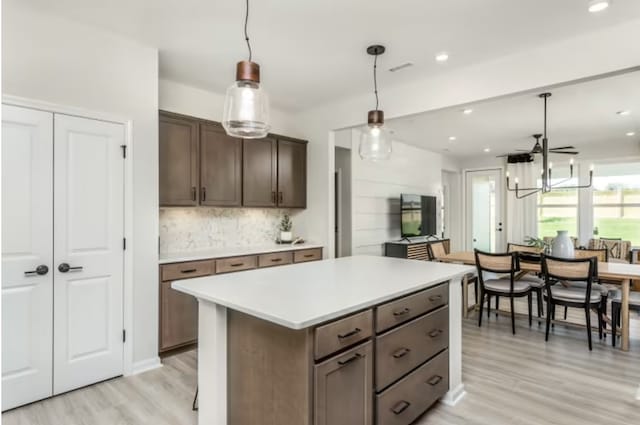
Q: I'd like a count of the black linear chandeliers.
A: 1